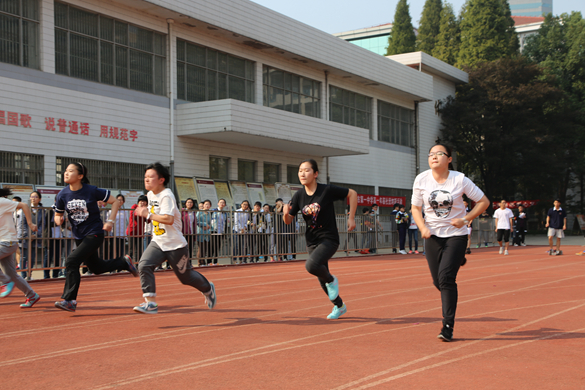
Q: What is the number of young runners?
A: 5